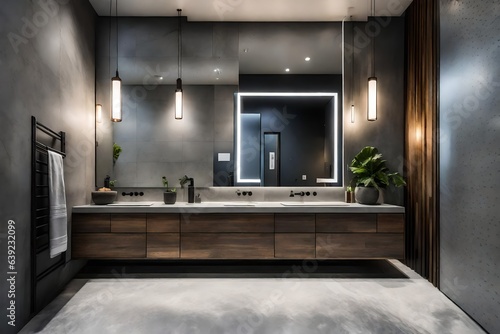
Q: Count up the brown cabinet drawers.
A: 12